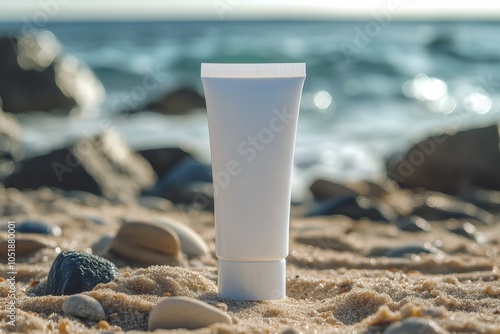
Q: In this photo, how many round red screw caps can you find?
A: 0